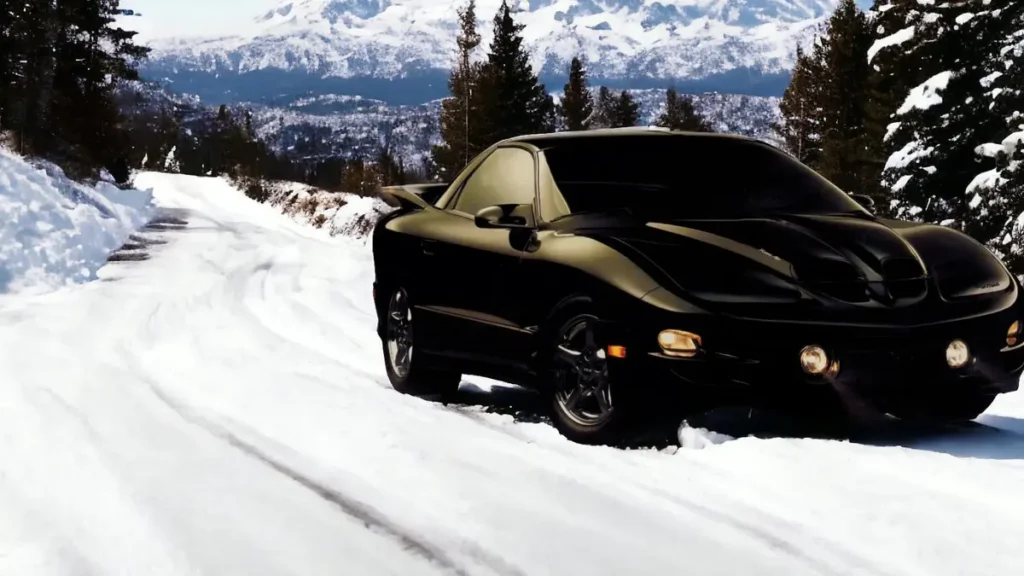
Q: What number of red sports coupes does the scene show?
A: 0